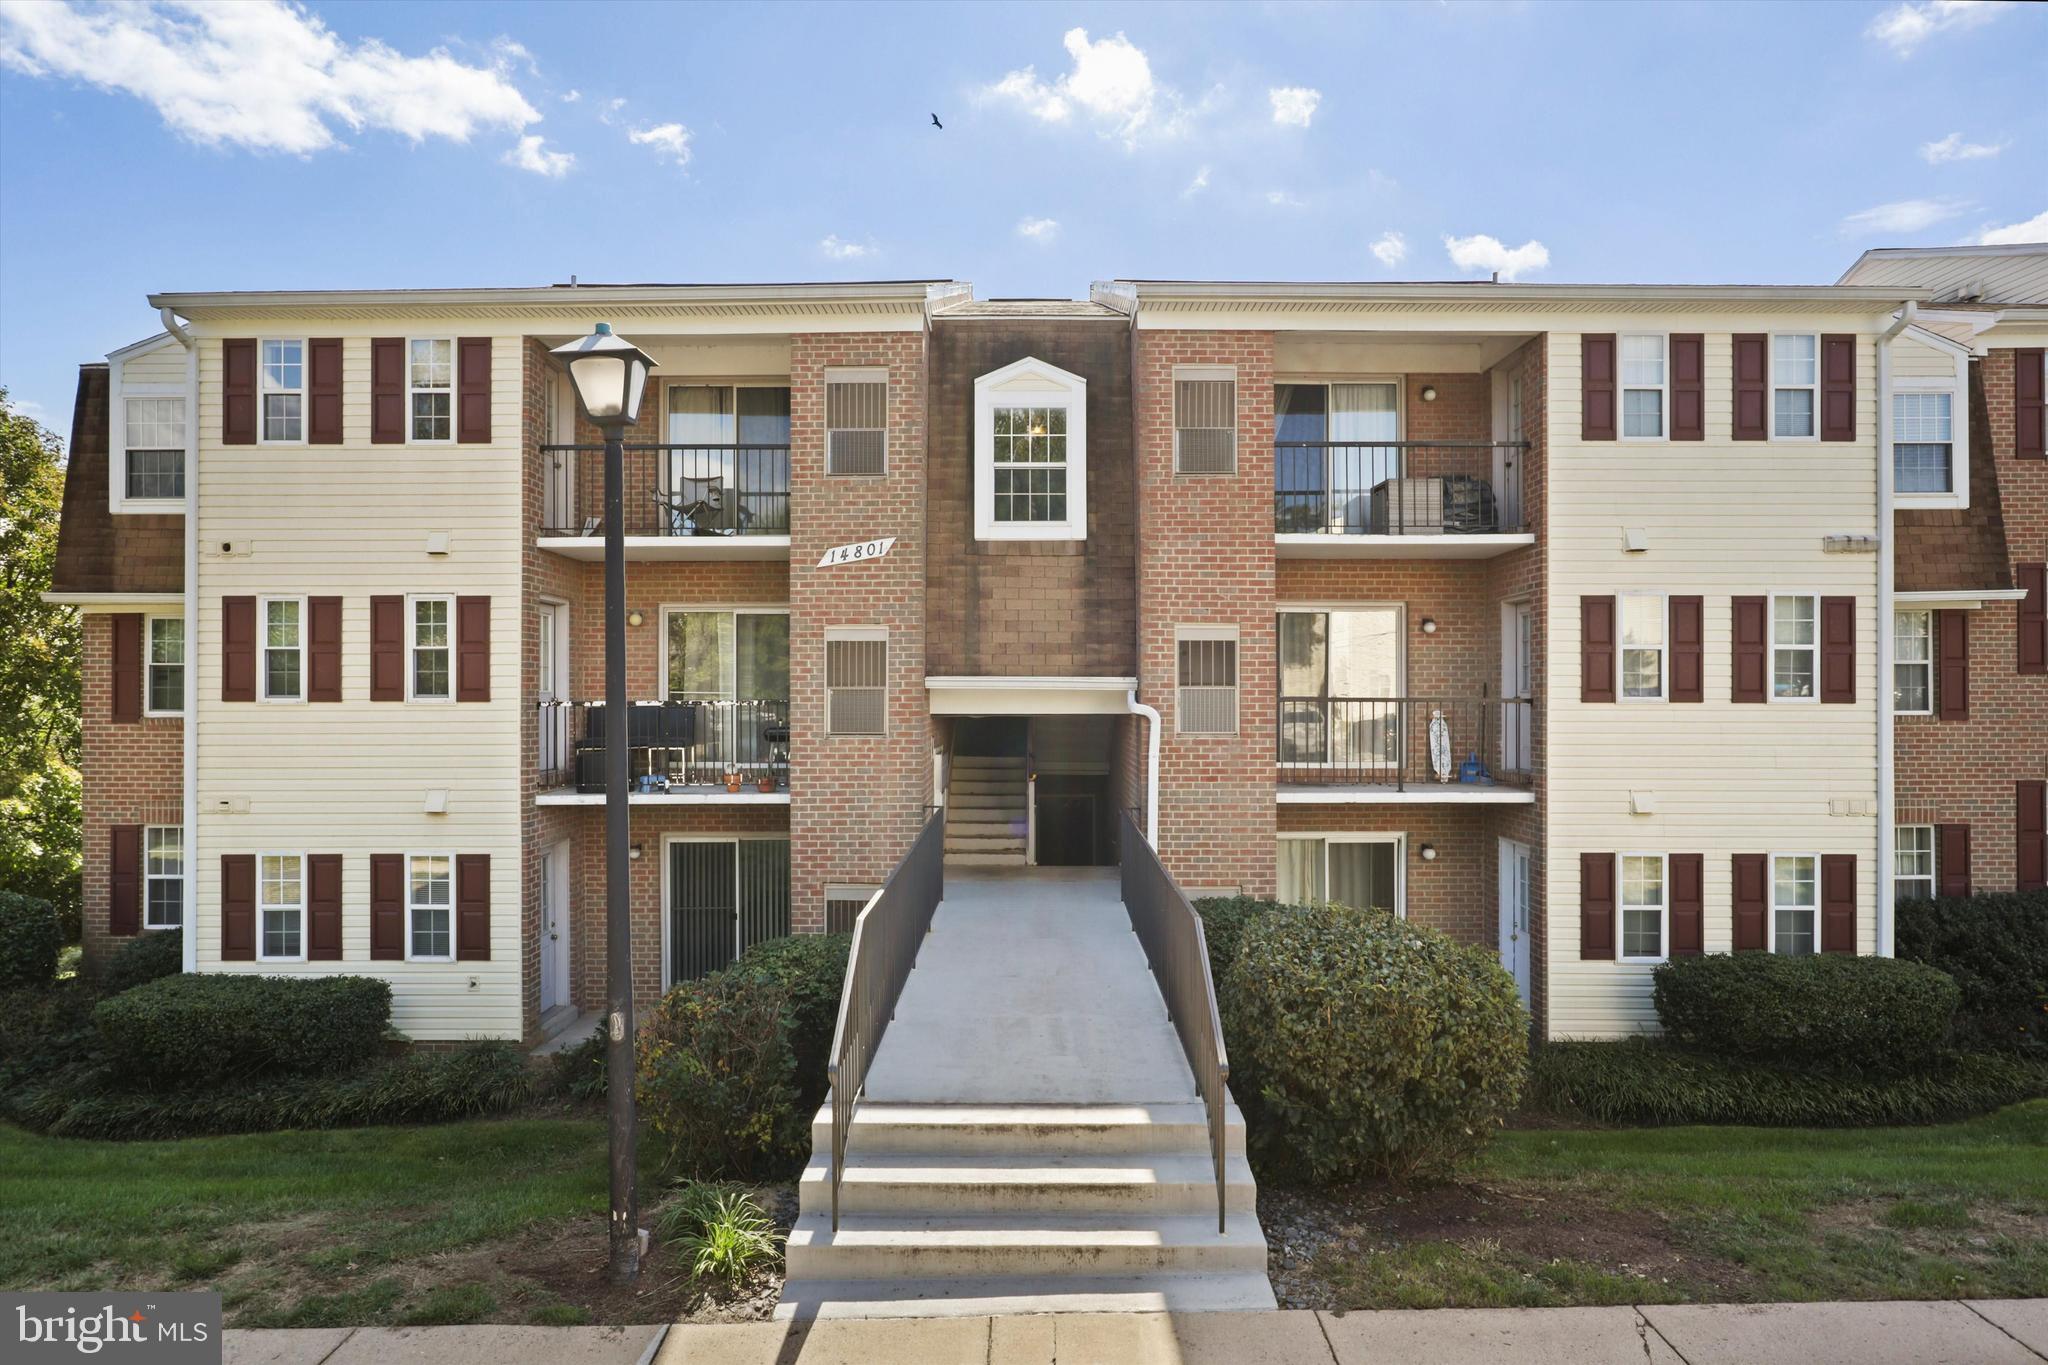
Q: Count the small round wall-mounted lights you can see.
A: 5